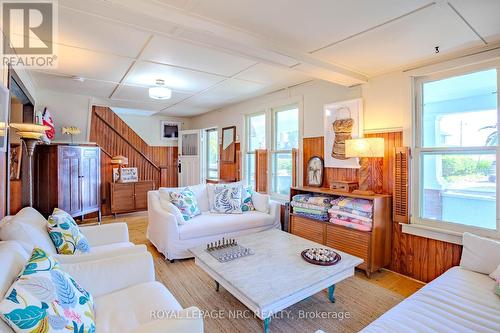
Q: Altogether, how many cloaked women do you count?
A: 0